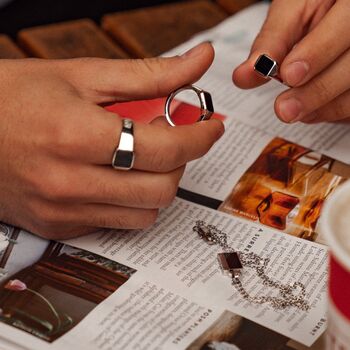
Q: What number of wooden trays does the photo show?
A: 0